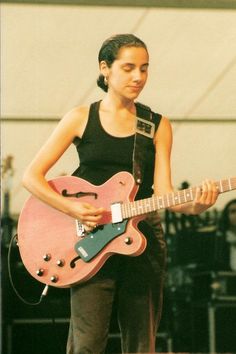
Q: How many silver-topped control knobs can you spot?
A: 5